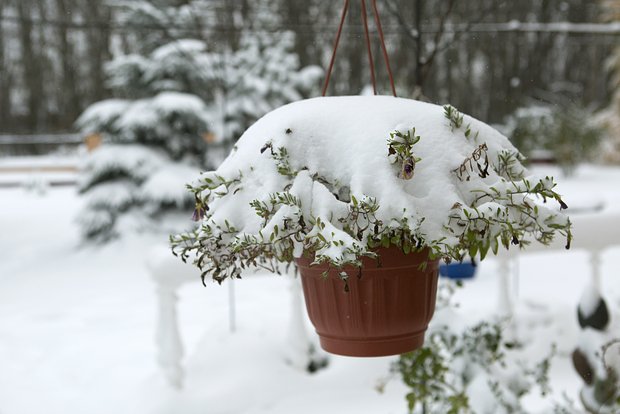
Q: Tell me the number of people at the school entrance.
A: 0